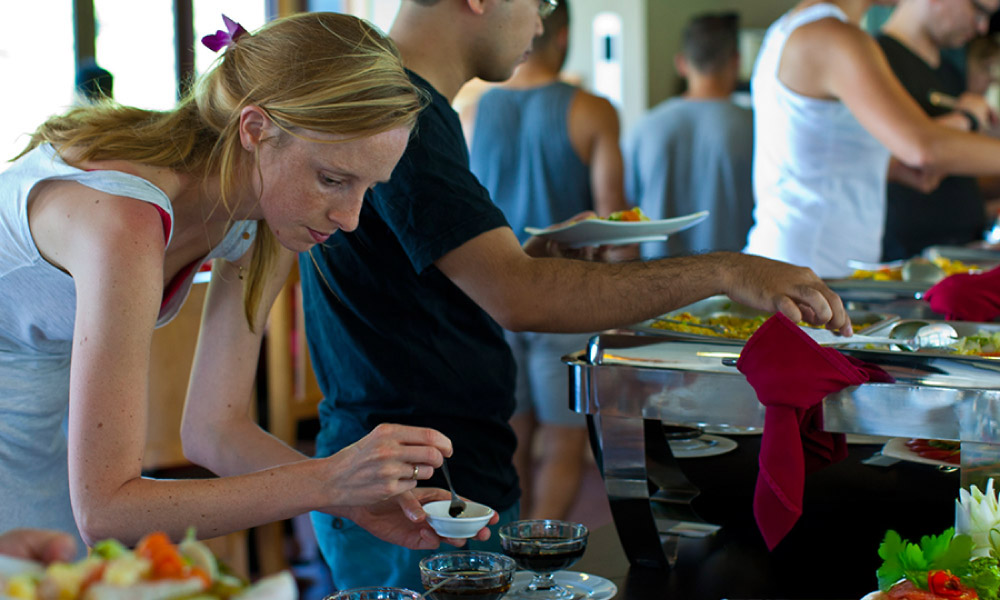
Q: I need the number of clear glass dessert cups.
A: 3